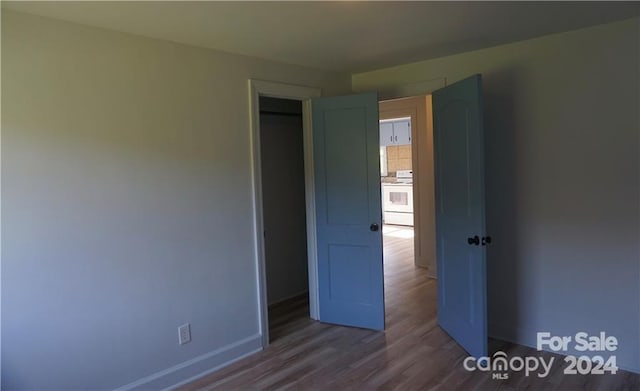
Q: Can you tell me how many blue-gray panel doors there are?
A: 2